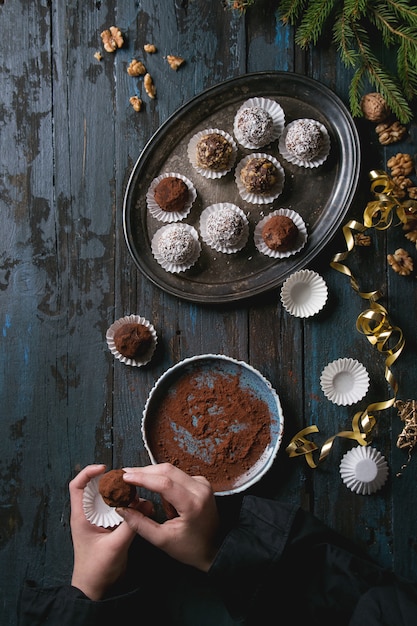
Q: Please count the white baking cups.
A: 13